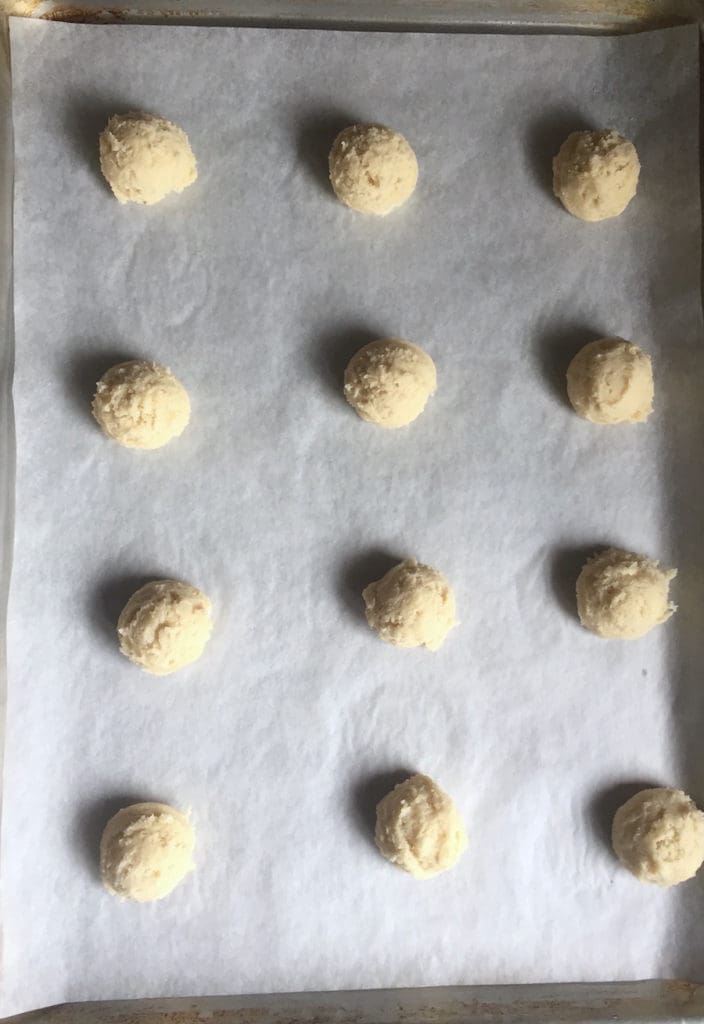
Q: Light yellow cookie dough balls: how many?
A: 12